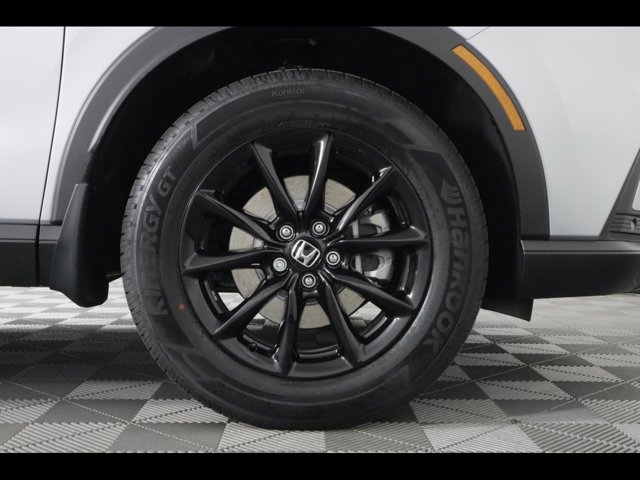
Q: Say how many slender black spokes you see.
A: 10